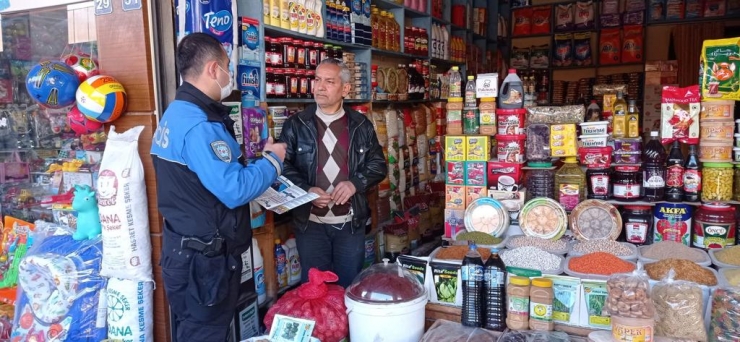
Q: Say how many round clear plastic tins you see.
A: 3